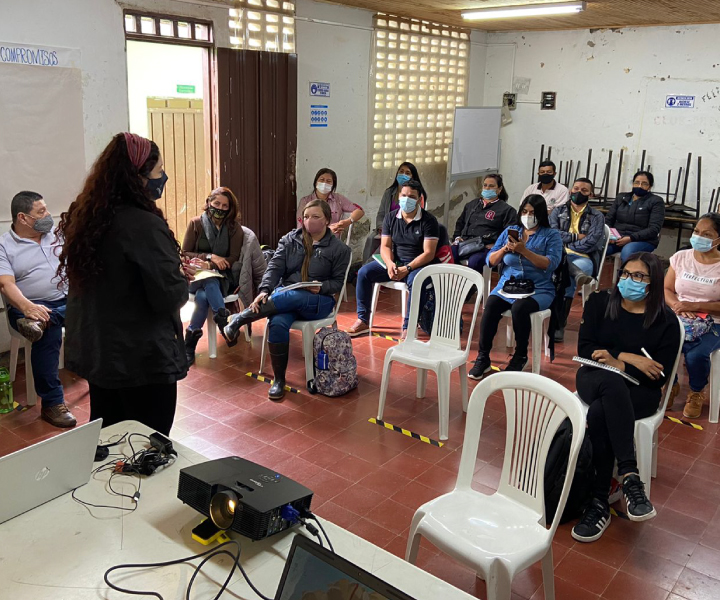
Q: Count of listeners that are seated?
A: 13